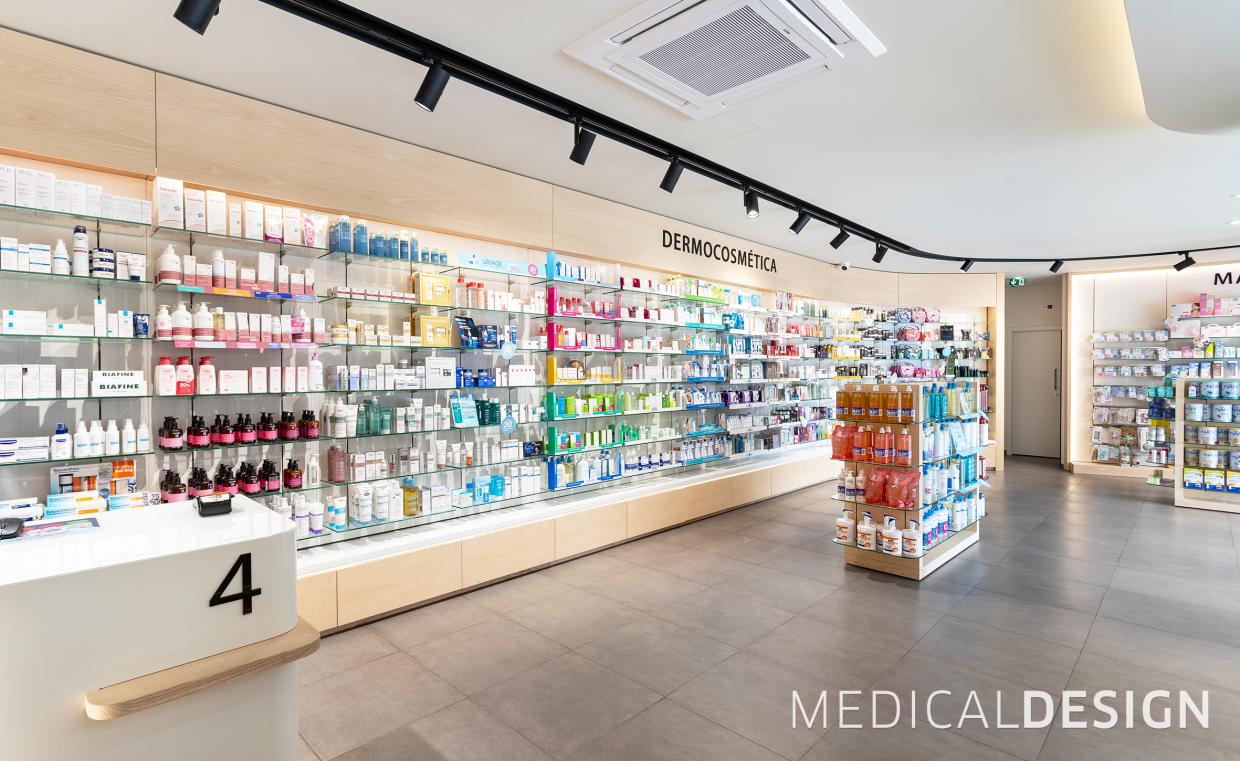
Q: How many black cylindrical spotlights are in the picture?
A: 11